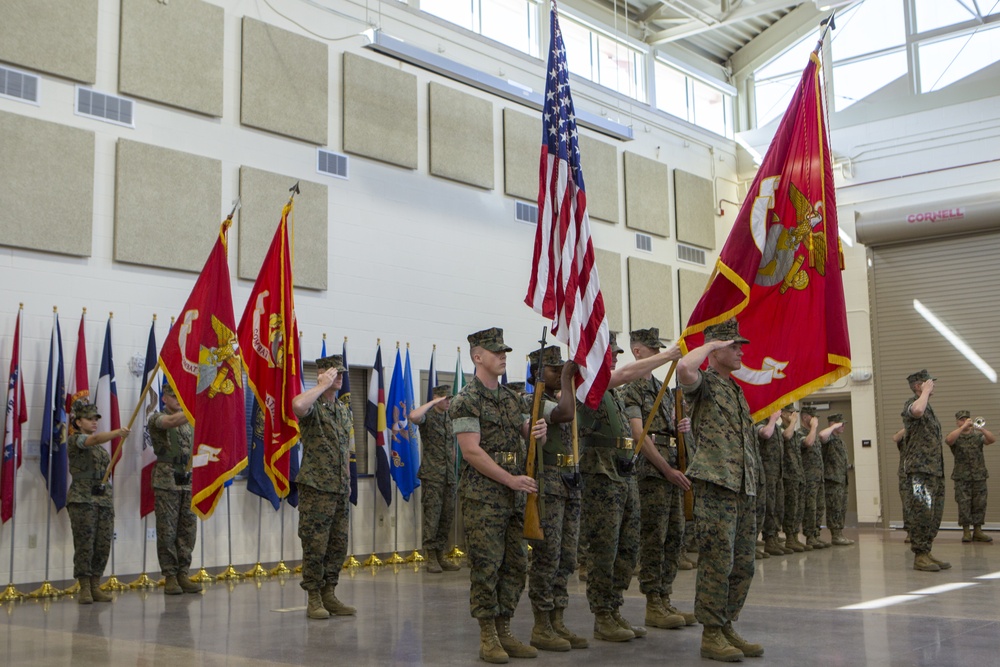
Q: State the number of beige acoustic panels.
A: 15